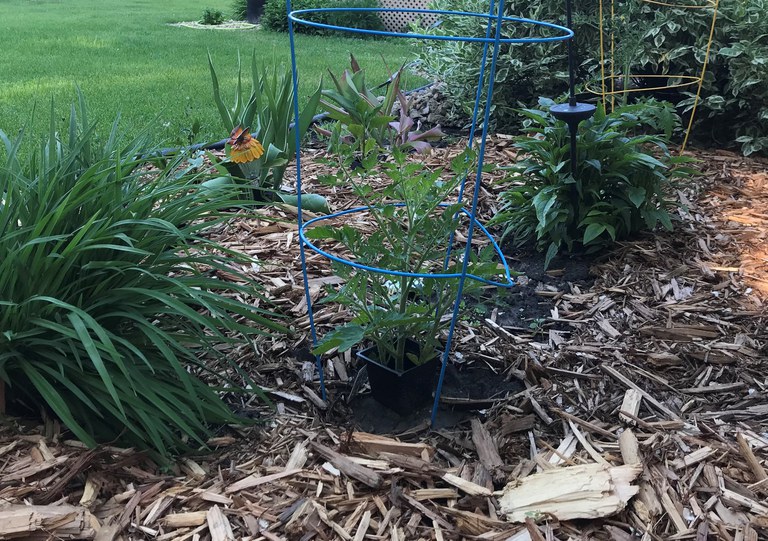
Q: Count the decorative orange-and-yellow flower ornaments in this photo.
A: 1